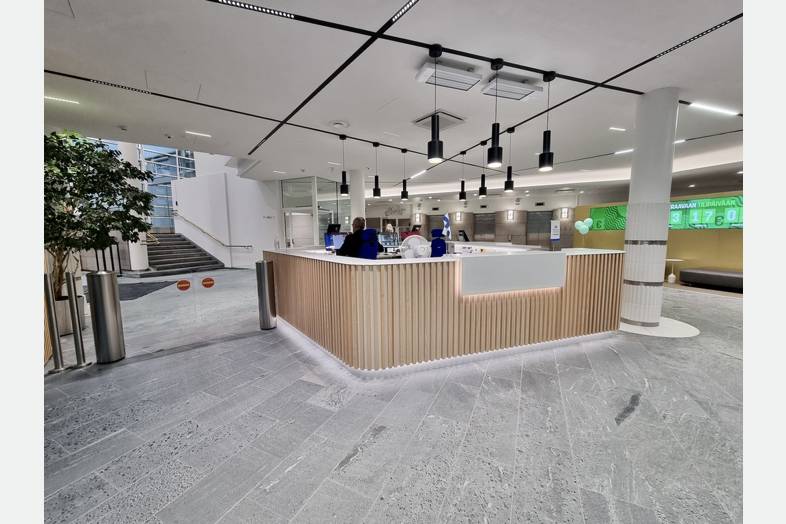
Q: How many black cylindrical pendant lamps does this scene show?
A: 9